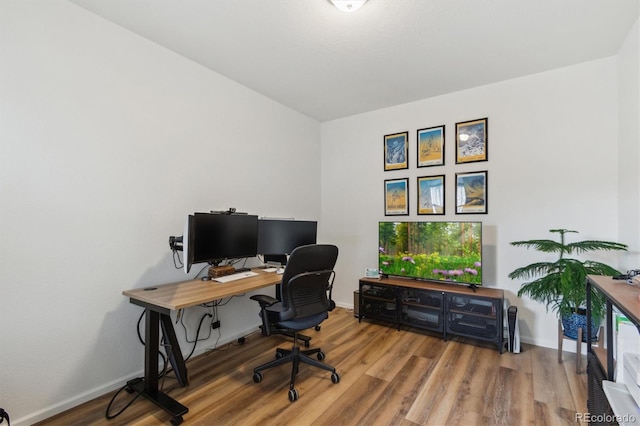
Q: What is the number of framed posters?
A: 6